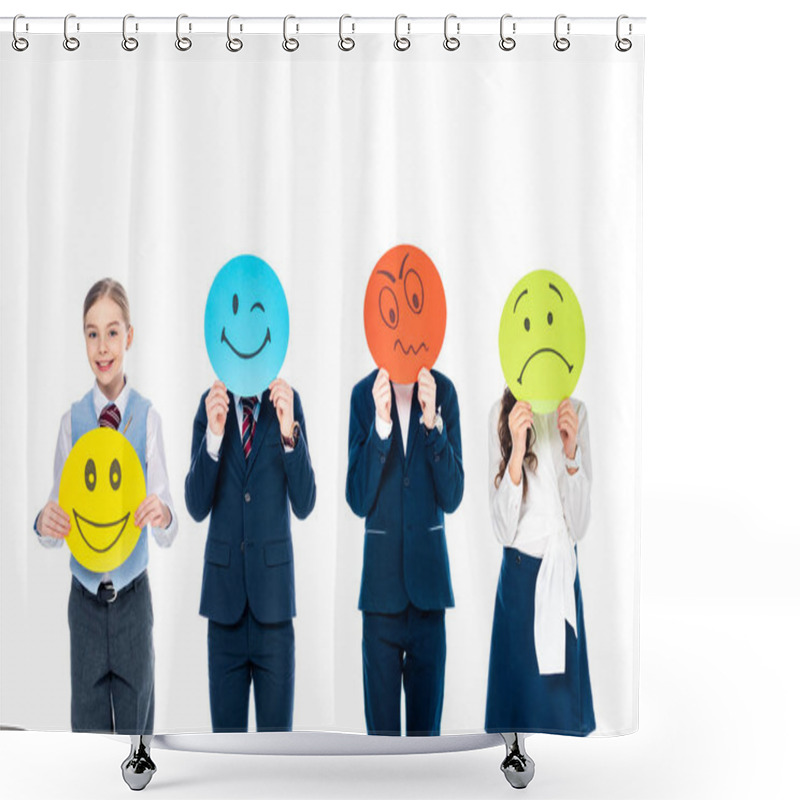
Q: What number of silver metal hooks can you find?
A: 12